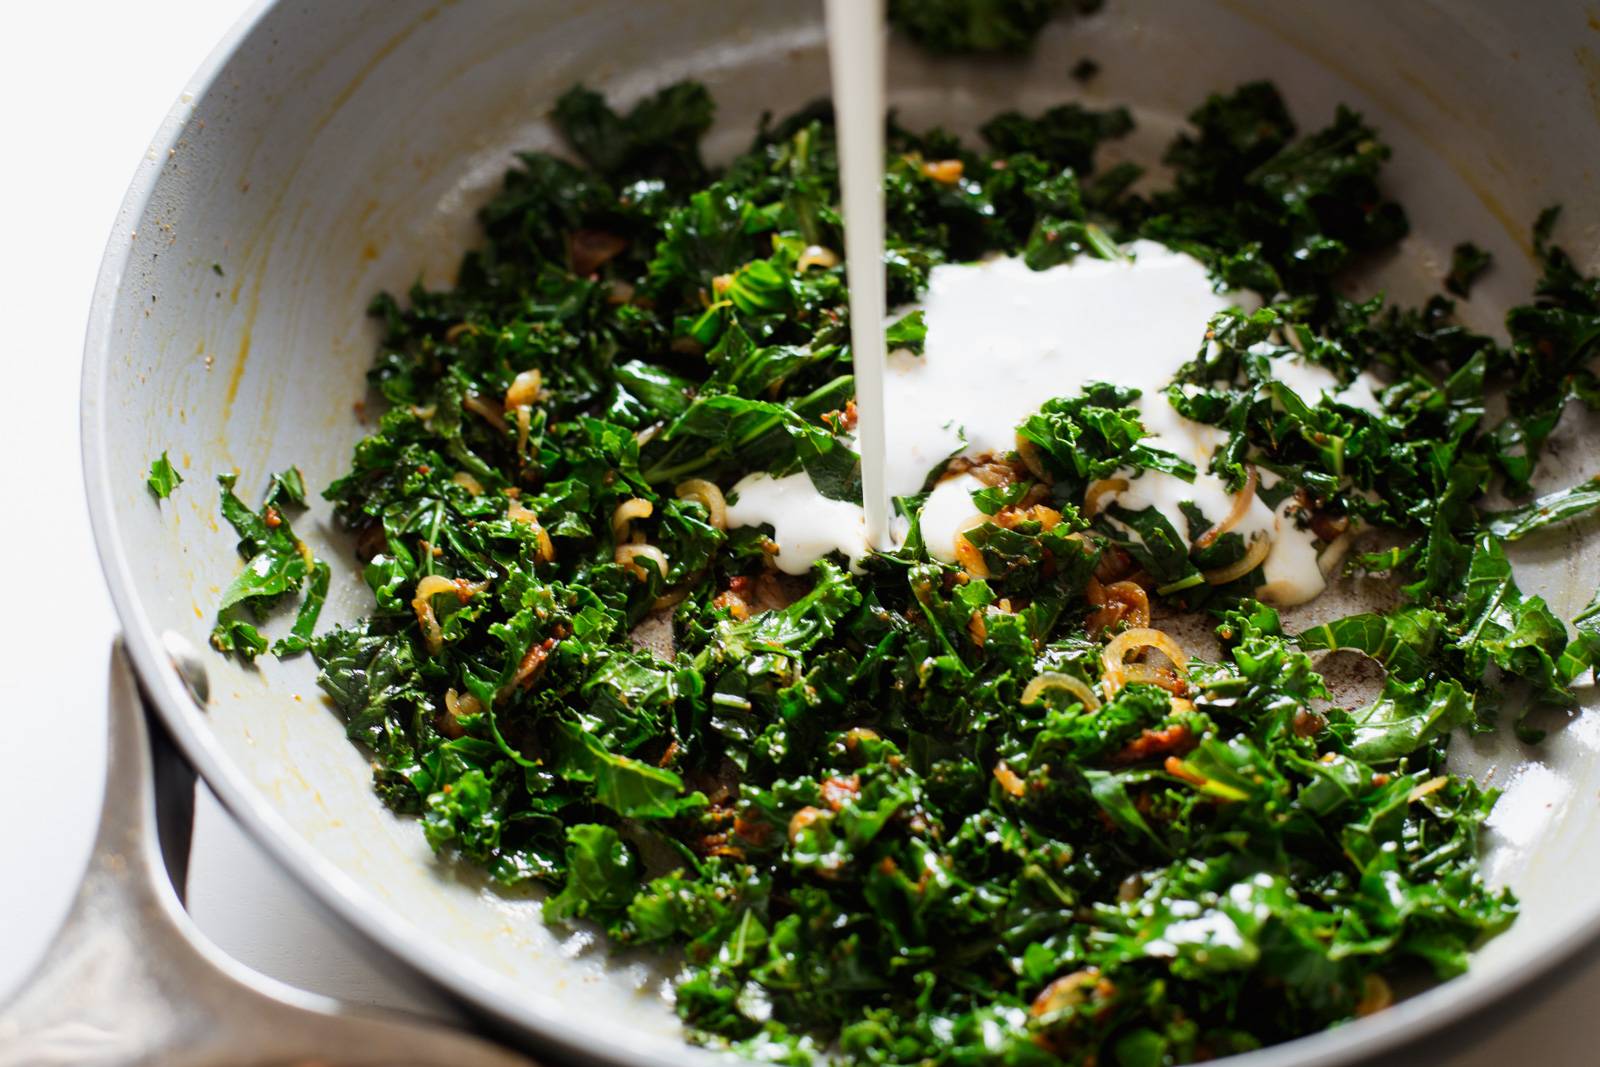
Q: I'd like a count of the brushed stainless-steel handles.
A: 1